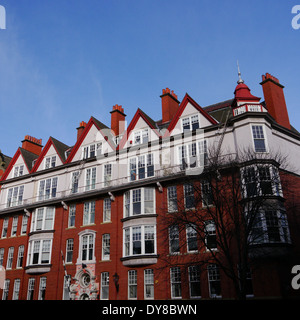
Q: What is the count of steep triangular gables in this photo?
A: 5